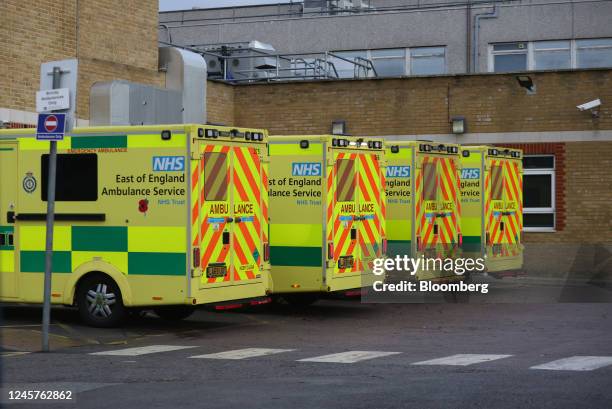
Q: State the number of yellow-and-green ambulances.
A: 4